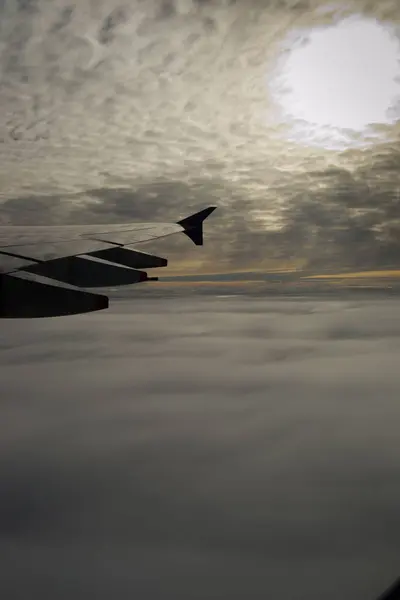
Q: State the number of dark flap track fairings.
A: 3